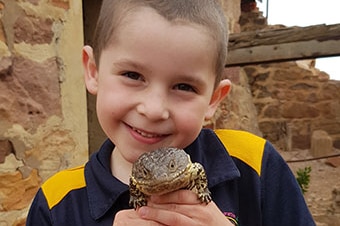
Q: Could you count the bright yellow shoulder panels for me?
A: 2